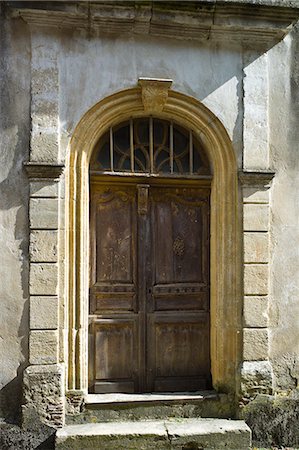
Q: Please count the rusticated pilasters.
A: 2